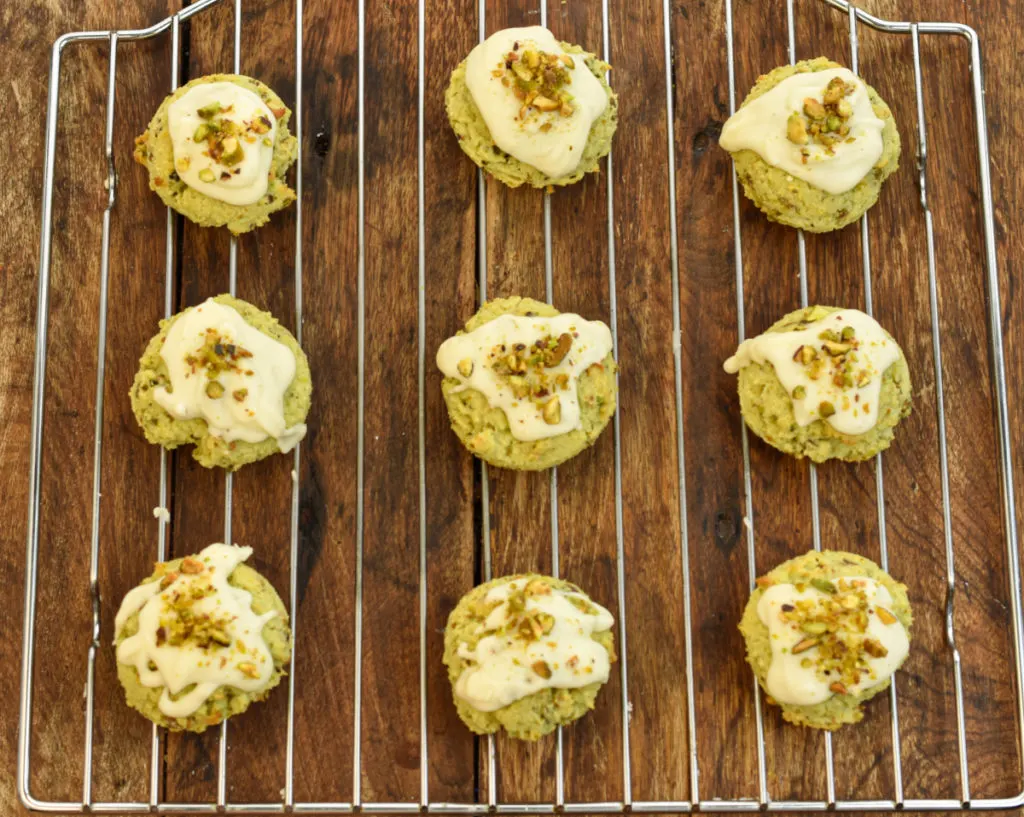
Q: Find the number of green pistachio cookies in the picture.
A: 9